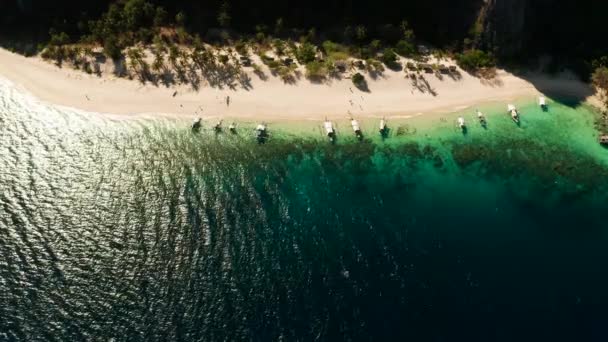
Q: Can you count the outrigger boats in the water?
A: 11